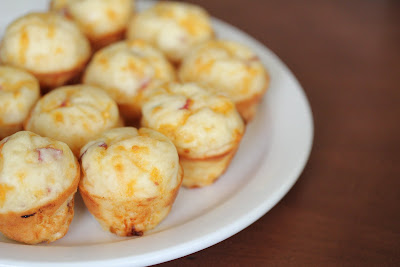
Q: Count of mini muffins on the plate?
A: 10